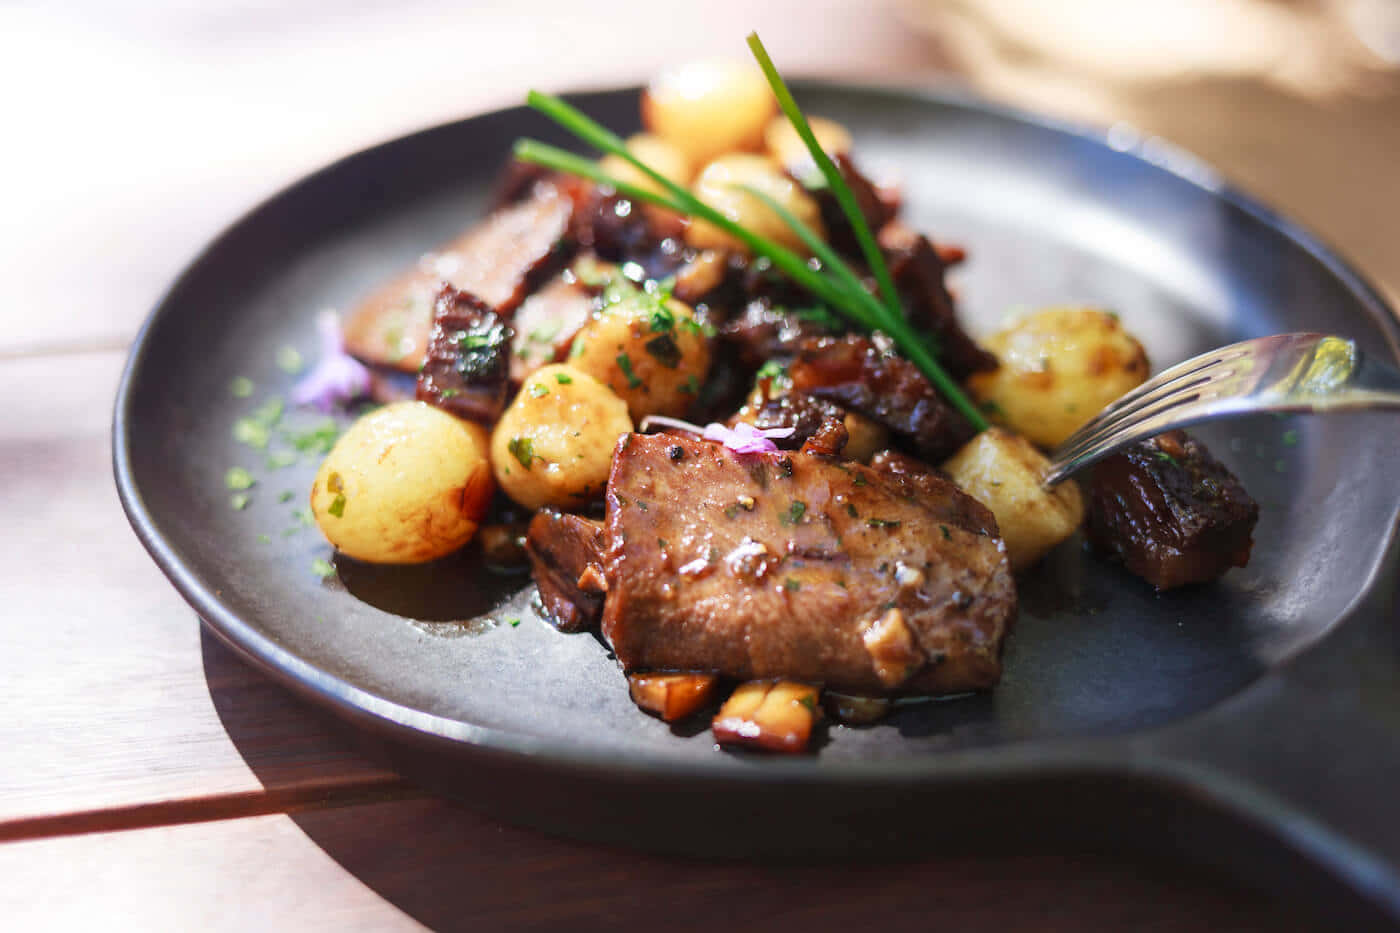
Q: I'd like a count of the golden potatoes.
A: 9